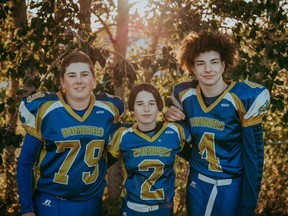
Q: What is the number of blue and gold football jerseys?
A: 3